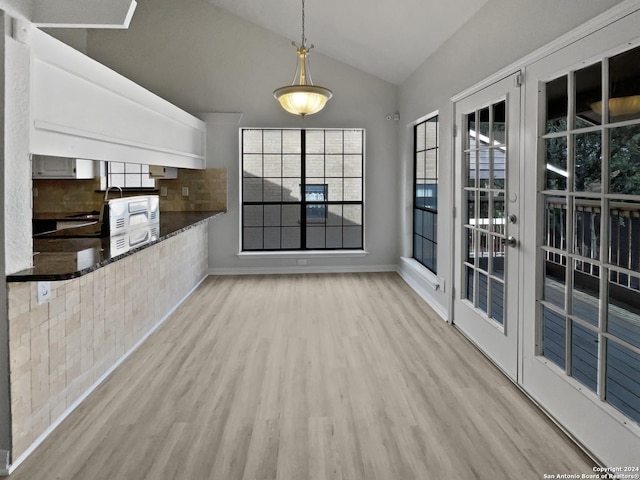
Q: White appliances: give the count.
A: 1